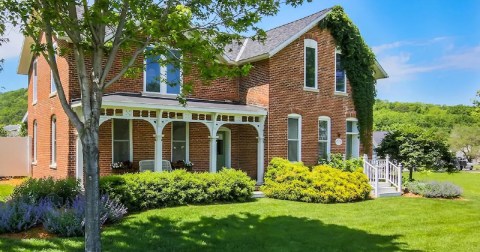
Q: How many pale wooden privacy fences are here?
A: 1